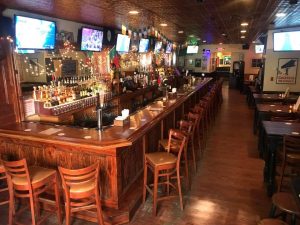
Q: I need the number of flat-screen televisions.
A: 9